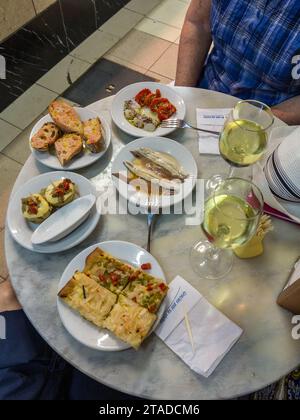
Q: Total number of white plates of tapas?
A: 5